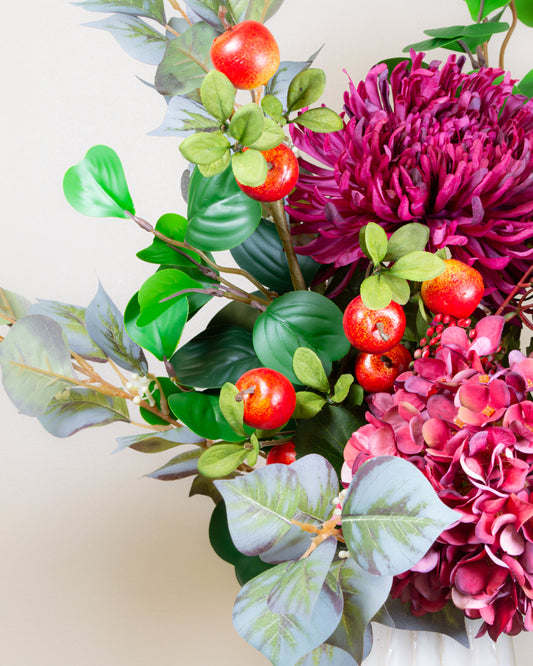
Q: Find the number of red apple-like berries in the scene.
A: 7